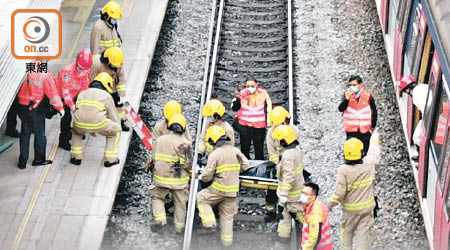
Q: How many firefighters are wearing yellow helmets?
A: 10